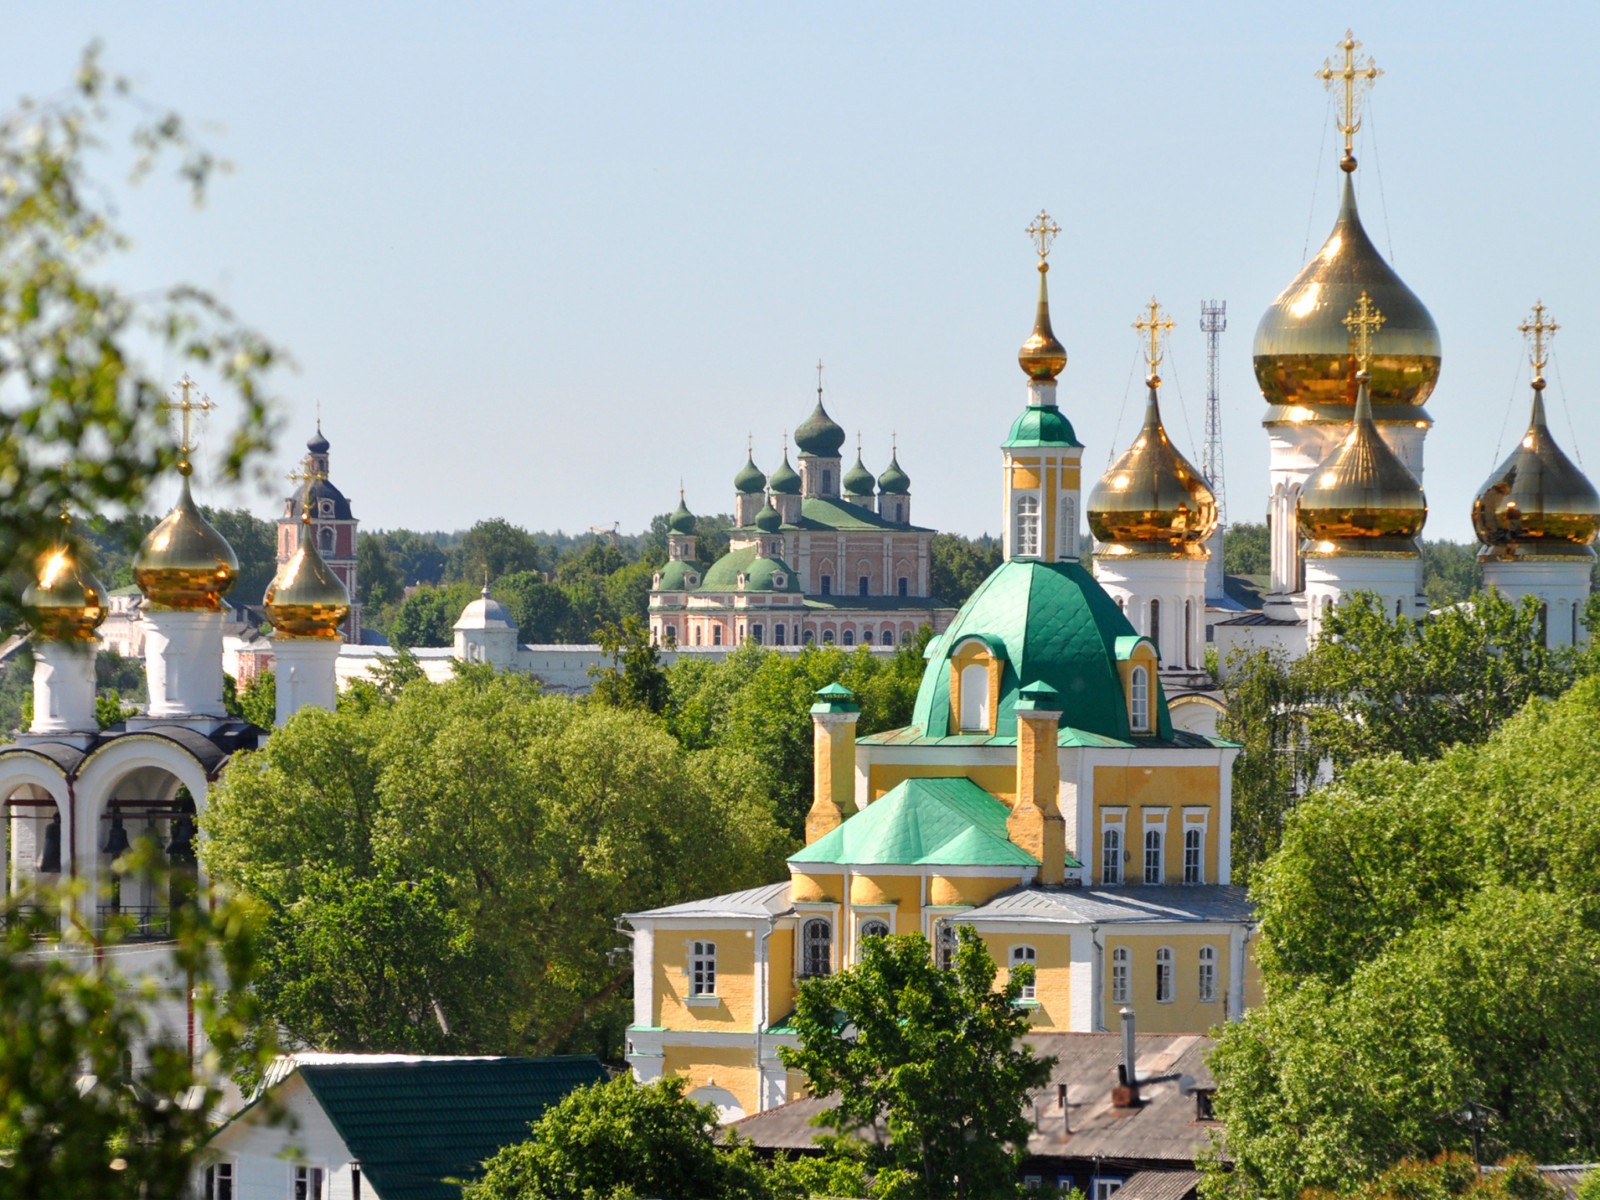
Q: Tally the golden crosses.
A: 7